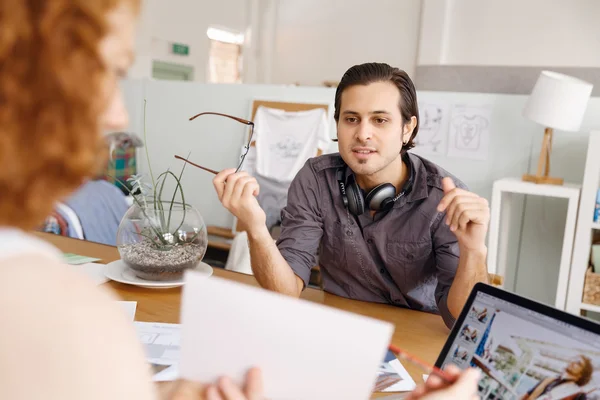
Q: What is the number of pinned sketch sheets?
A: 2